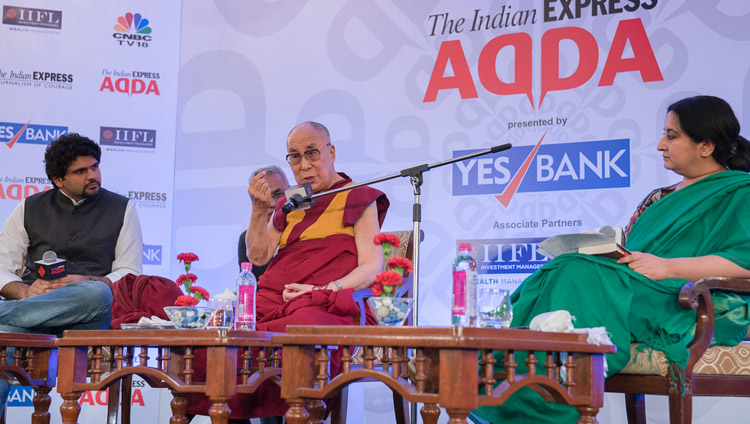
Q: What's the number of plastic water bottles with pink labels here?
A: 2